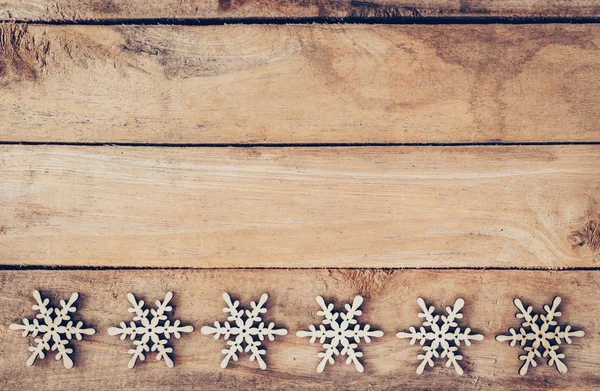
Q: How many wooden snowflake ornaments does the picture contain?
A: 6